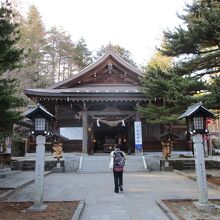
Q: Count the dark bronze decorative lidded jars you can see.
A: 0